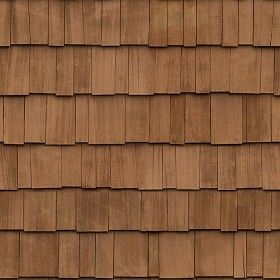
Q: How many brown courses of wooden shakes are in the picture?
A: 6